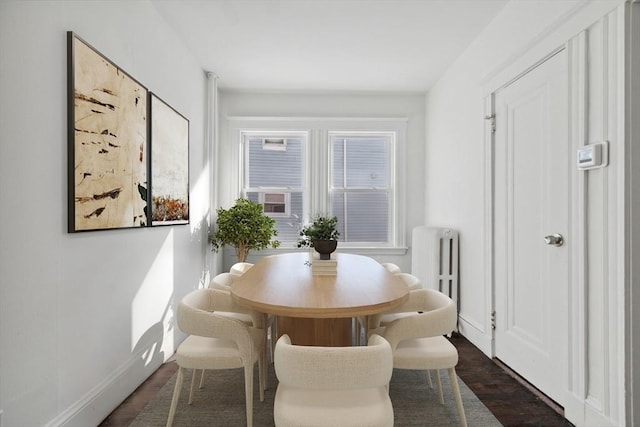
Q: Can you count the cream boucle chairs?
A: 7